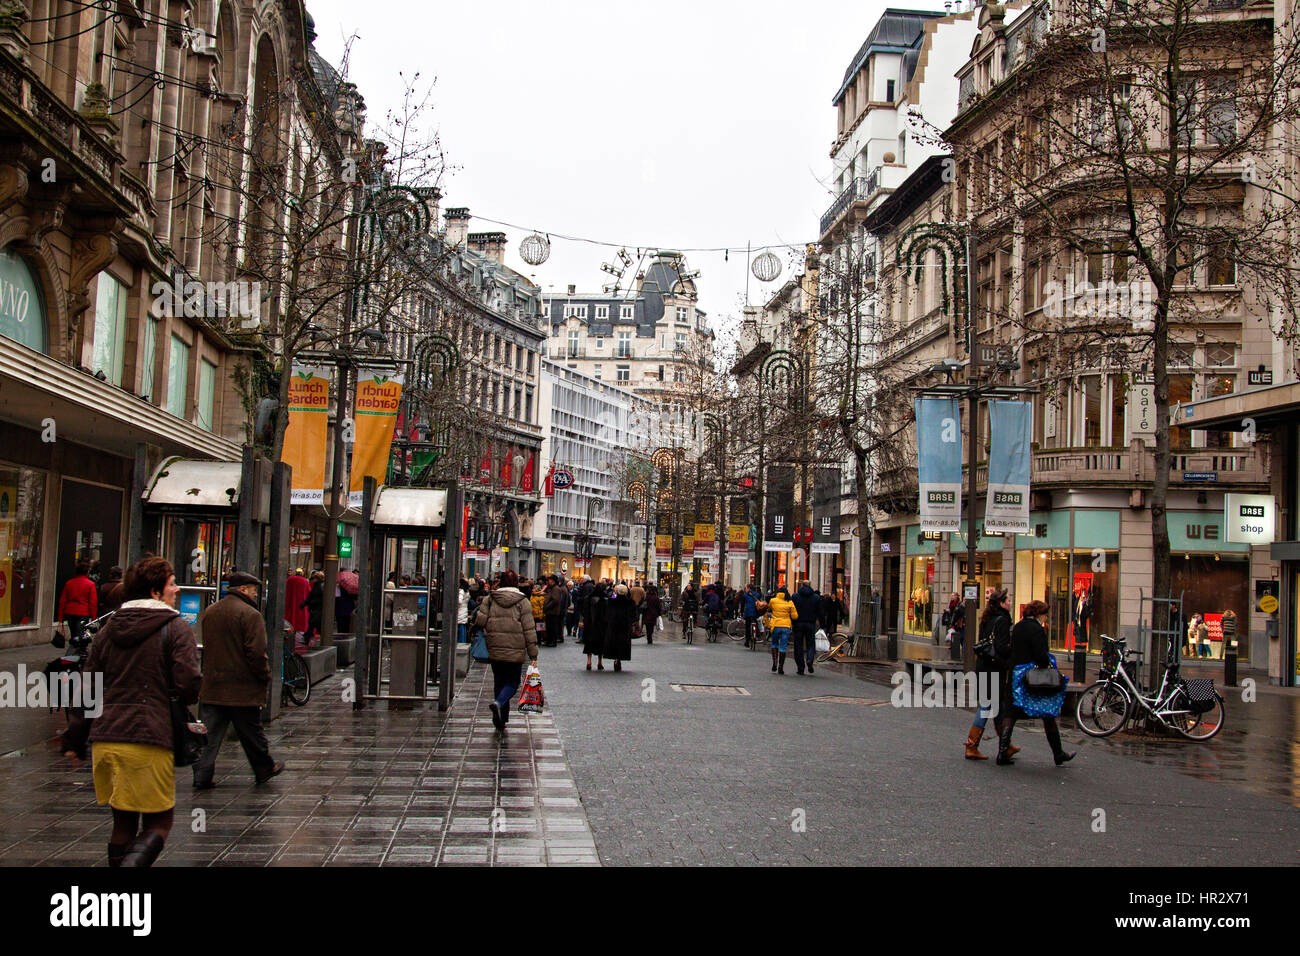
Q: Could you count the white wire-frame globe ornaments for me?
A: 2